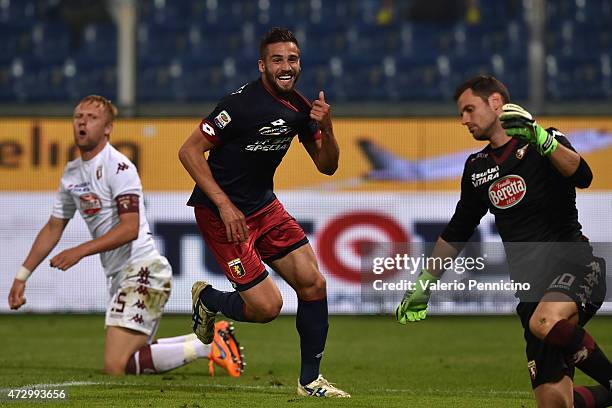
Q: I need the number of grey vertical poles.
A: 2